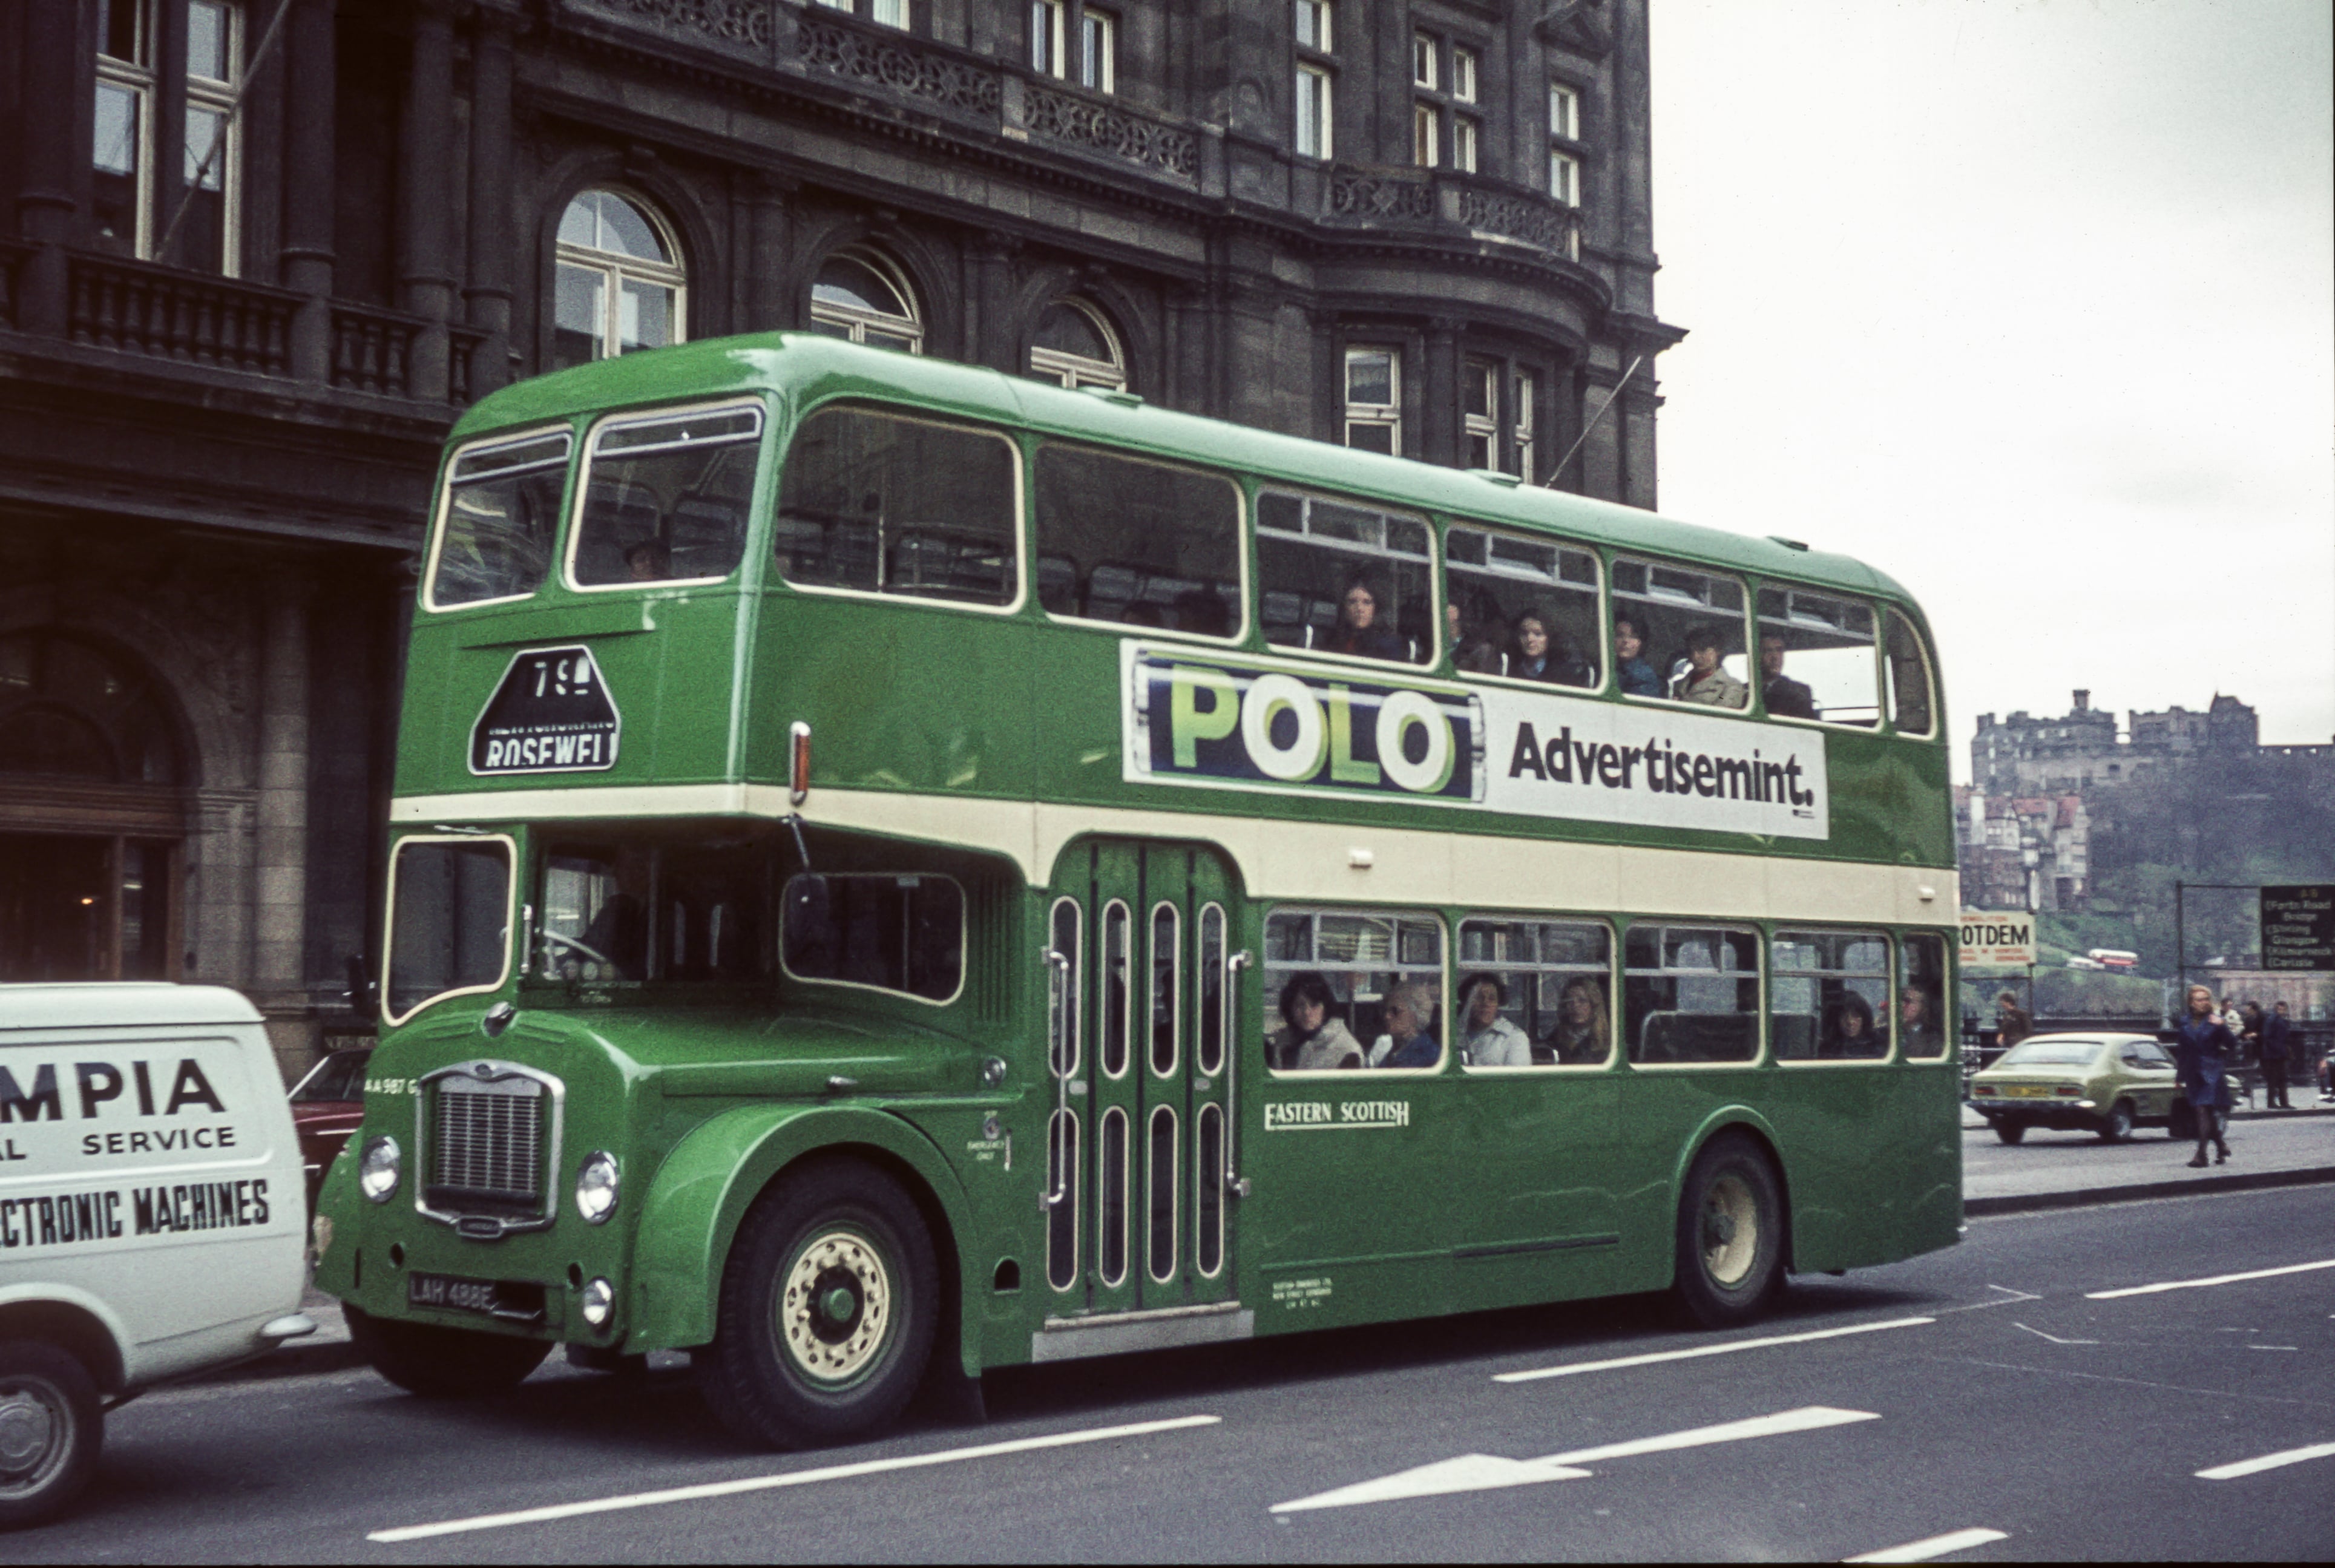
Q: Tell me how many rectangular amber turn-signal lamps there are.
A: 1